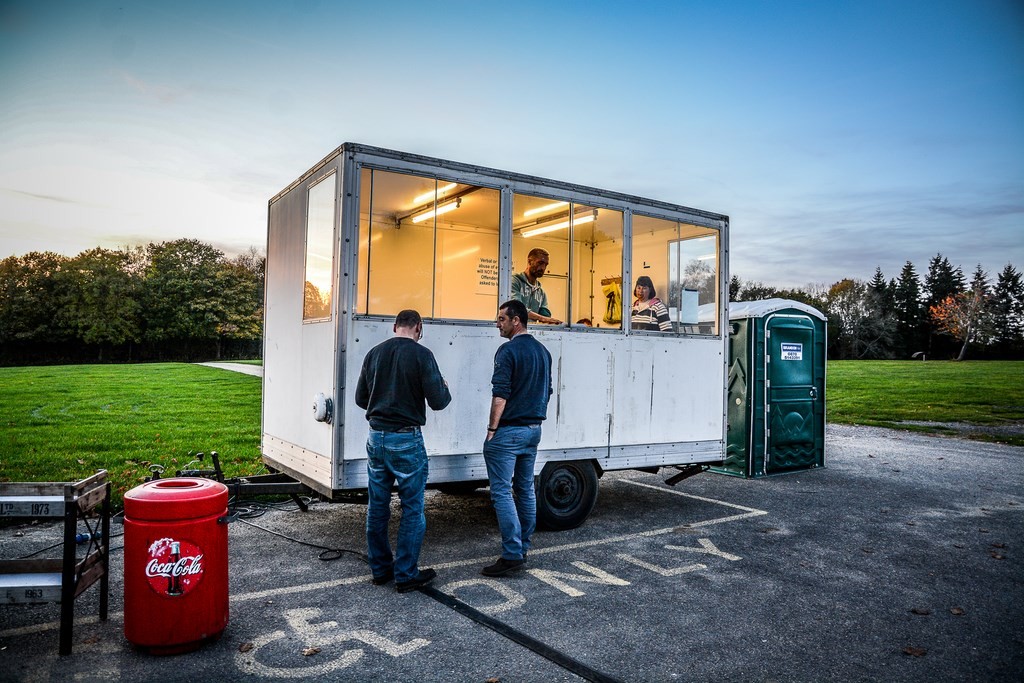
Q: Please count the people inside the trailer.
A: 2